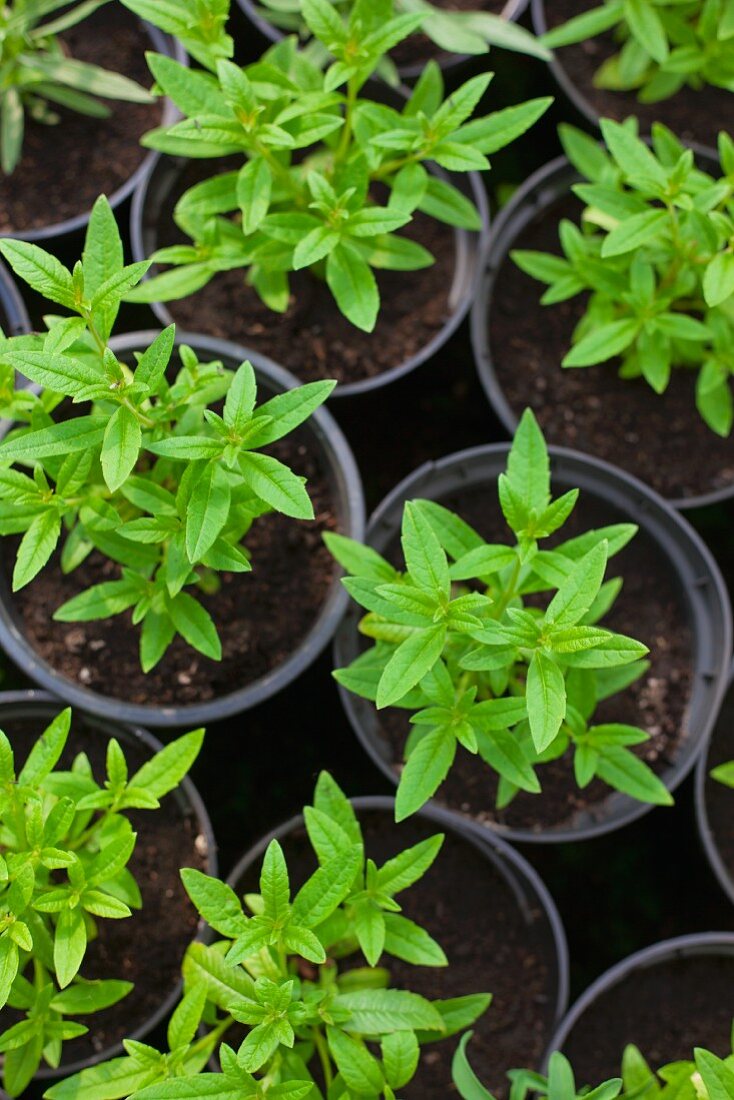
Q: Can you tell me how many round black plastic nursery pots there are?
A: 12